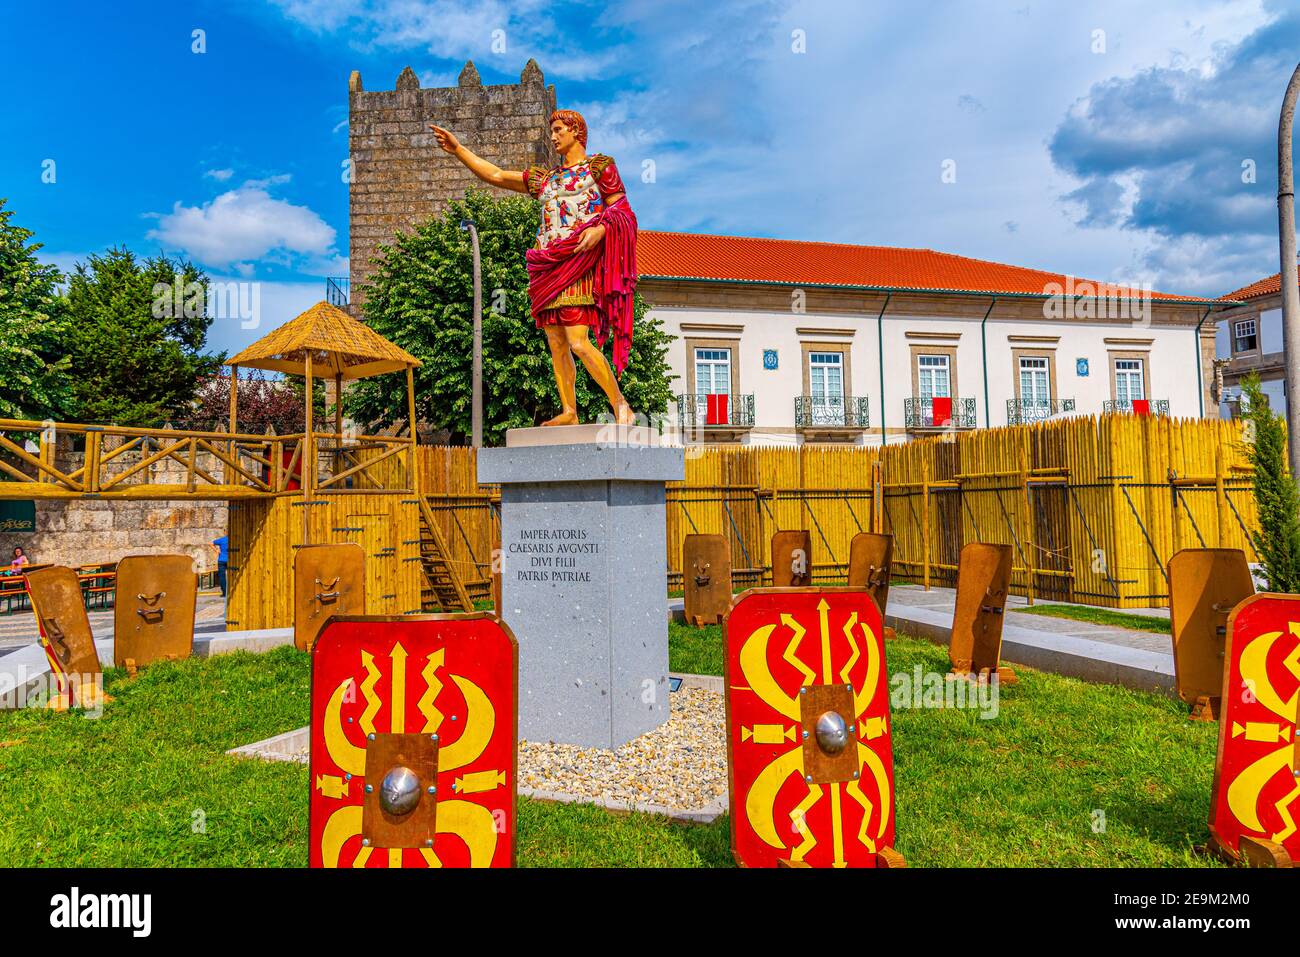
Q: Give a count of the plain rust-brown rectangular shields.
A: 8